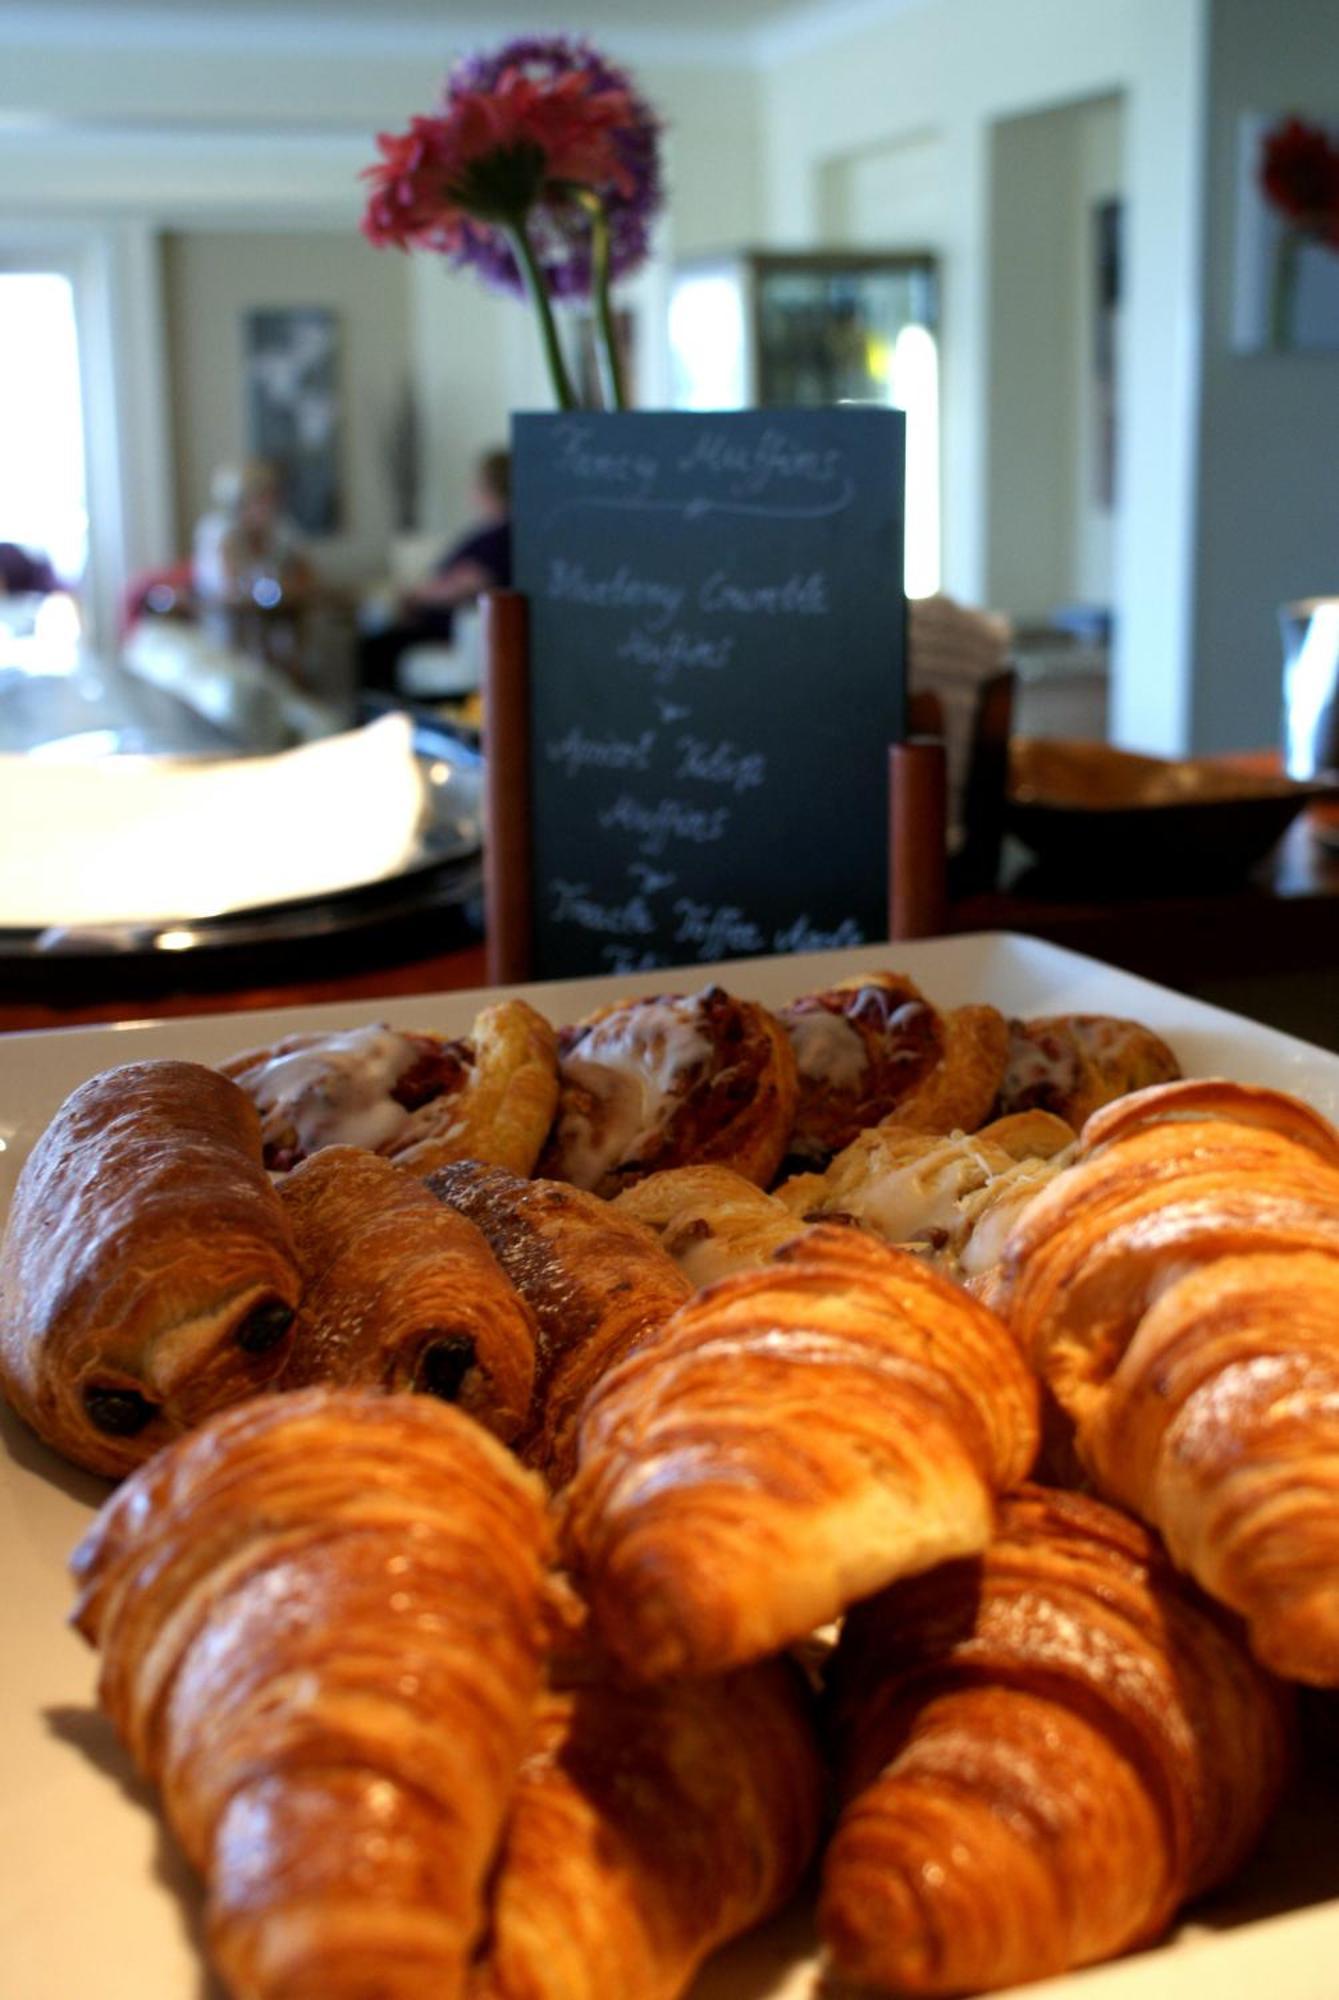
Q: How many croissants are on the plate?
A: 5